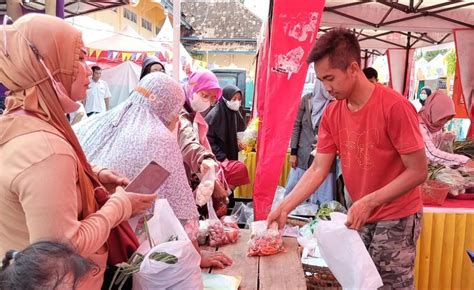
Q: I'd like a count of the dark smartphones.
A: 1